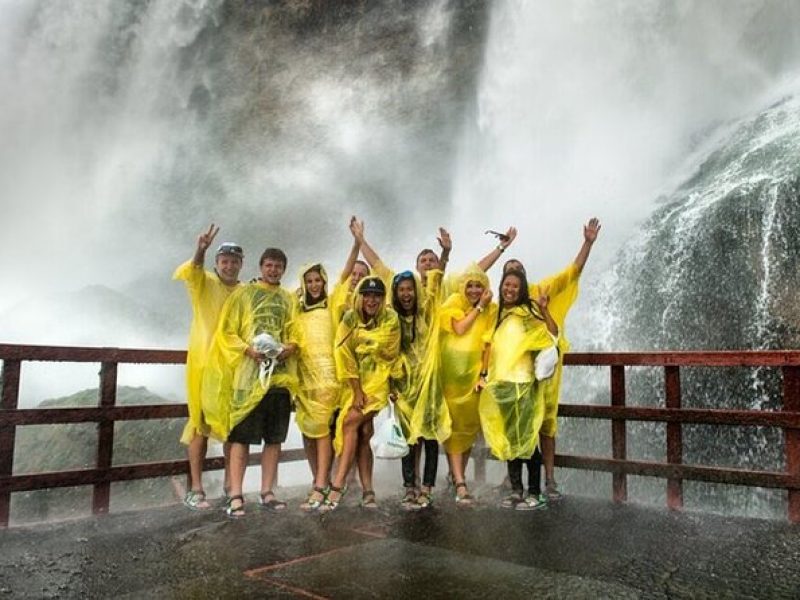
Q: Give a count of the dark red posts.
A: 5